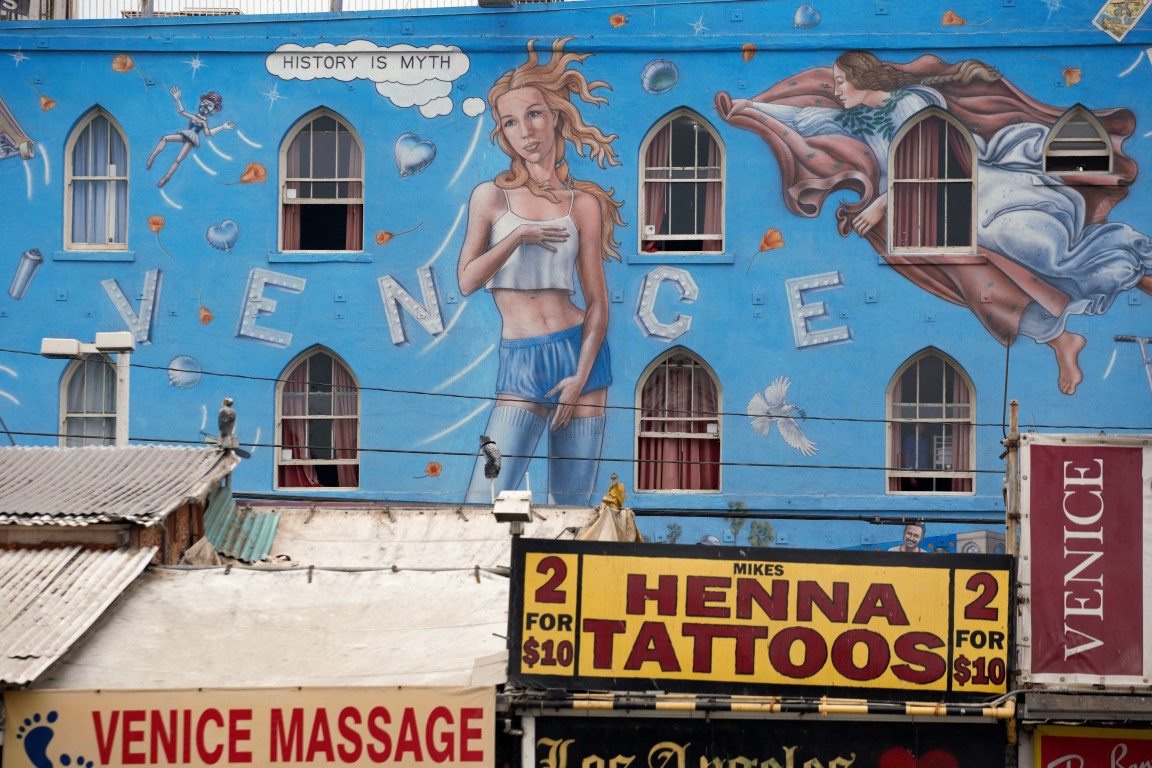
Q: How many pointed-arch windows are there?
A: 9